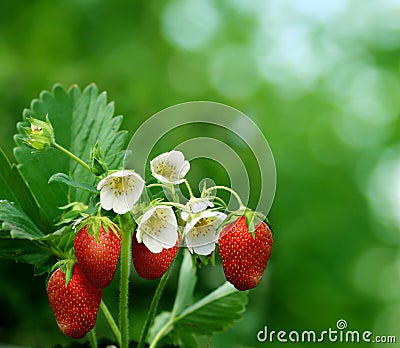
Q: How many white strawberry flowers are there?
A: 5